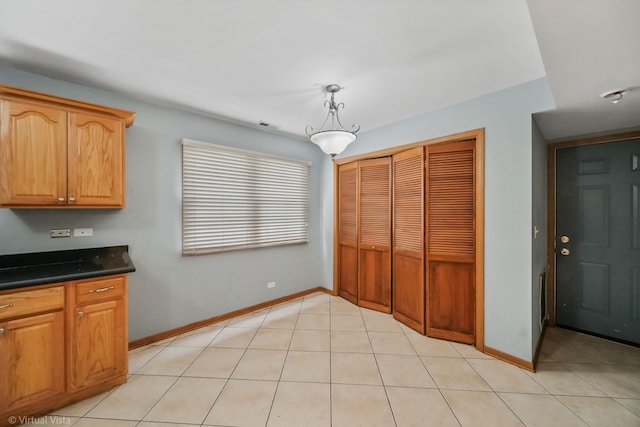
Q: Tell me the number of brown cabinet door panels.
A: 4